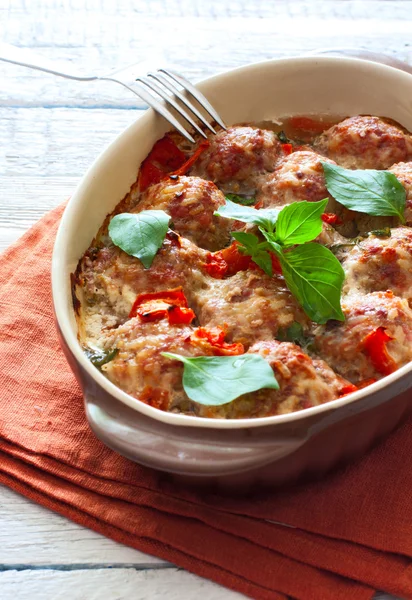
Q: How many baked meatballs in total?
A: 12